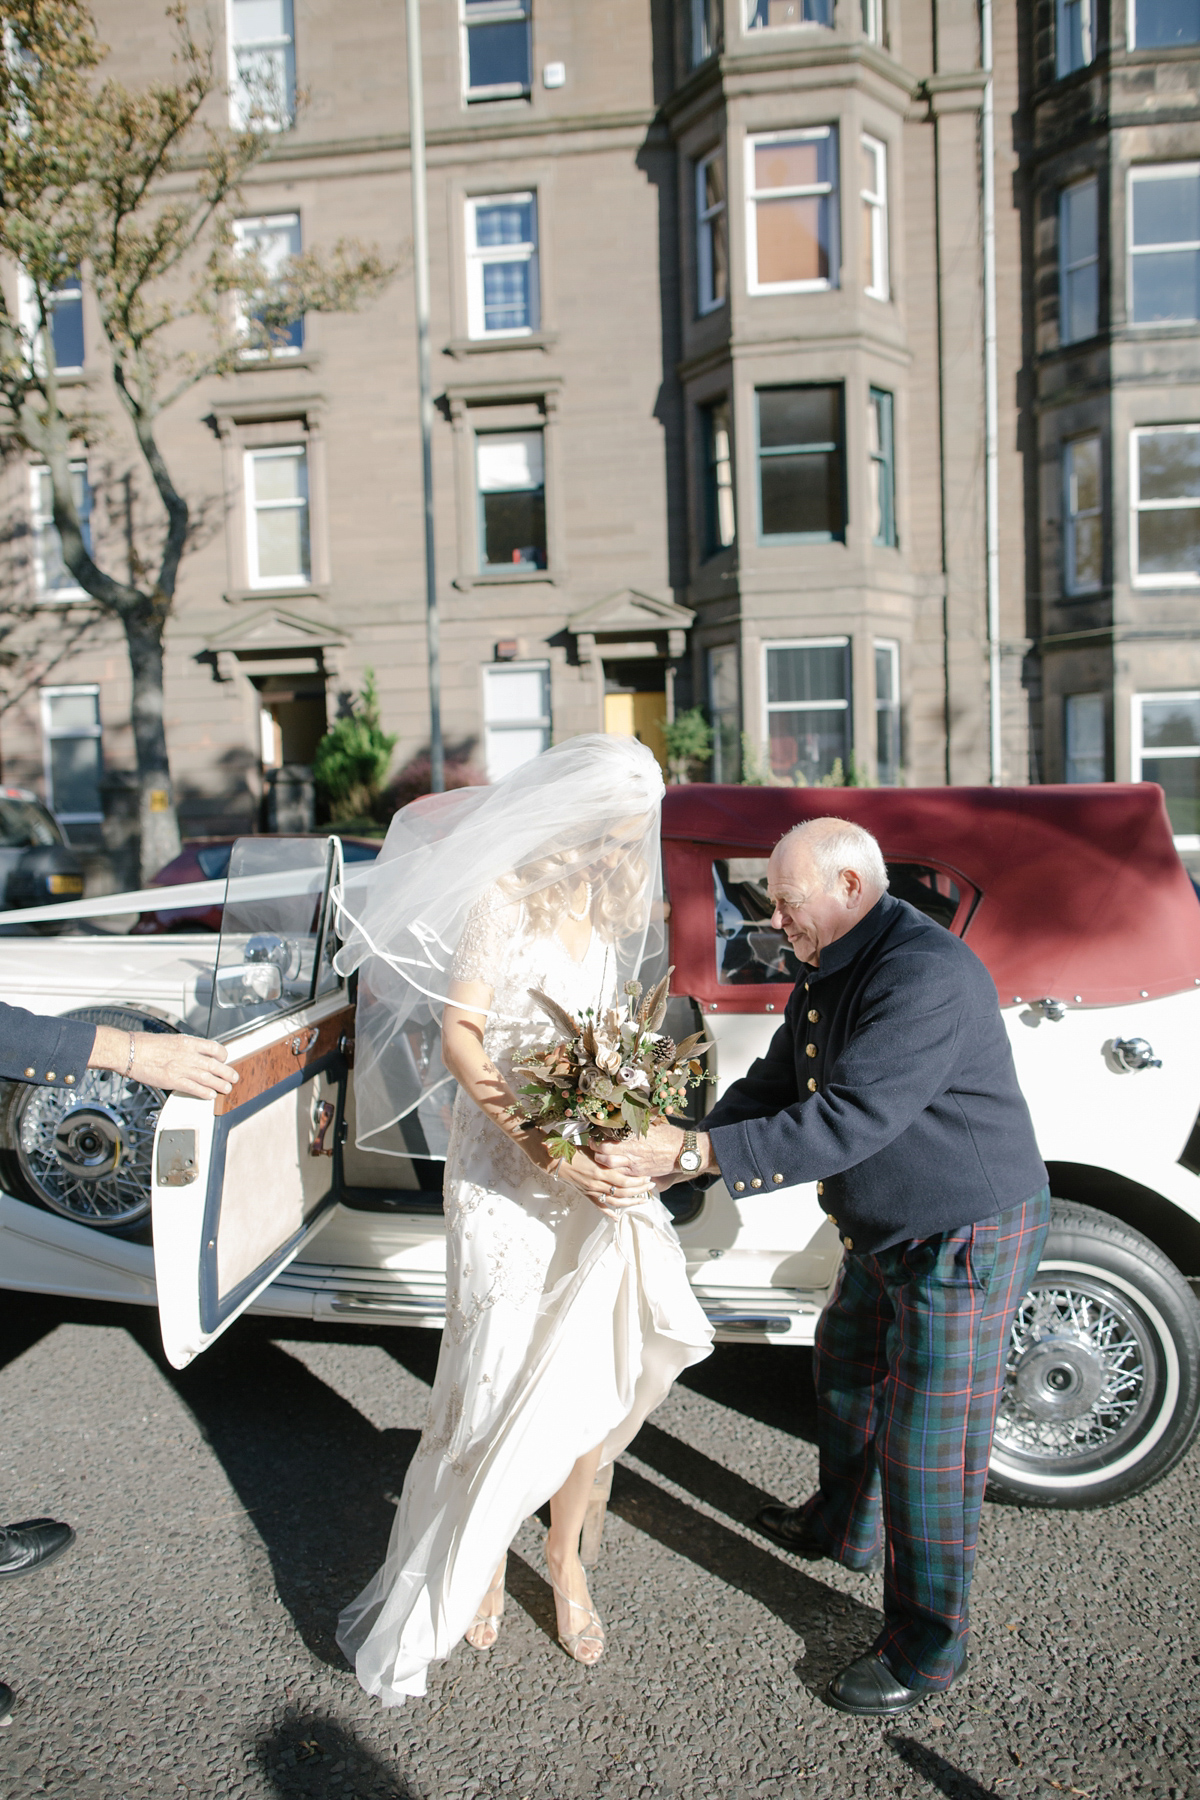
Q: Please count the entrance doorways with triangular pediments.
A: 2